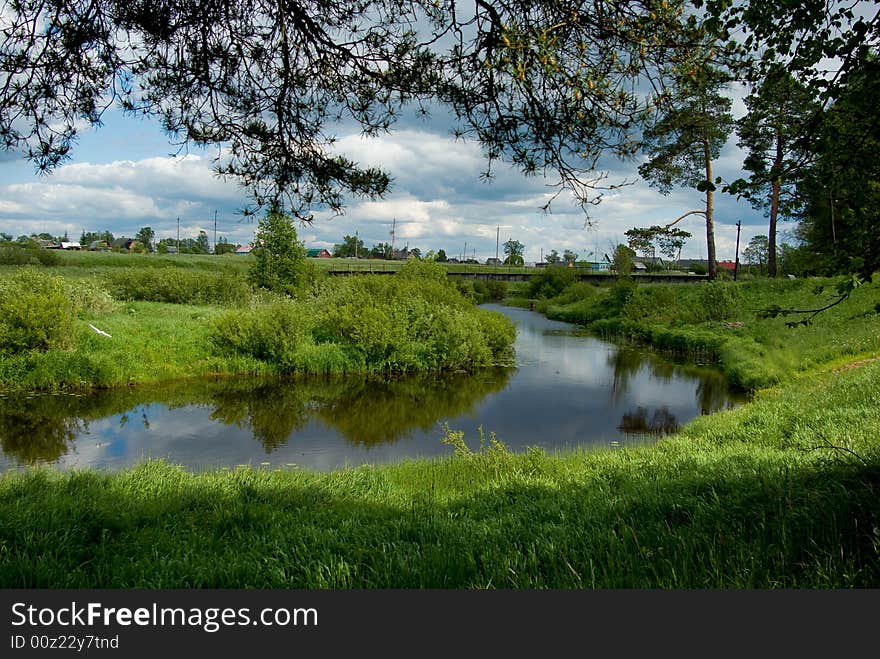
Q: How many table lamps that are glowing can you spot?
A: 0